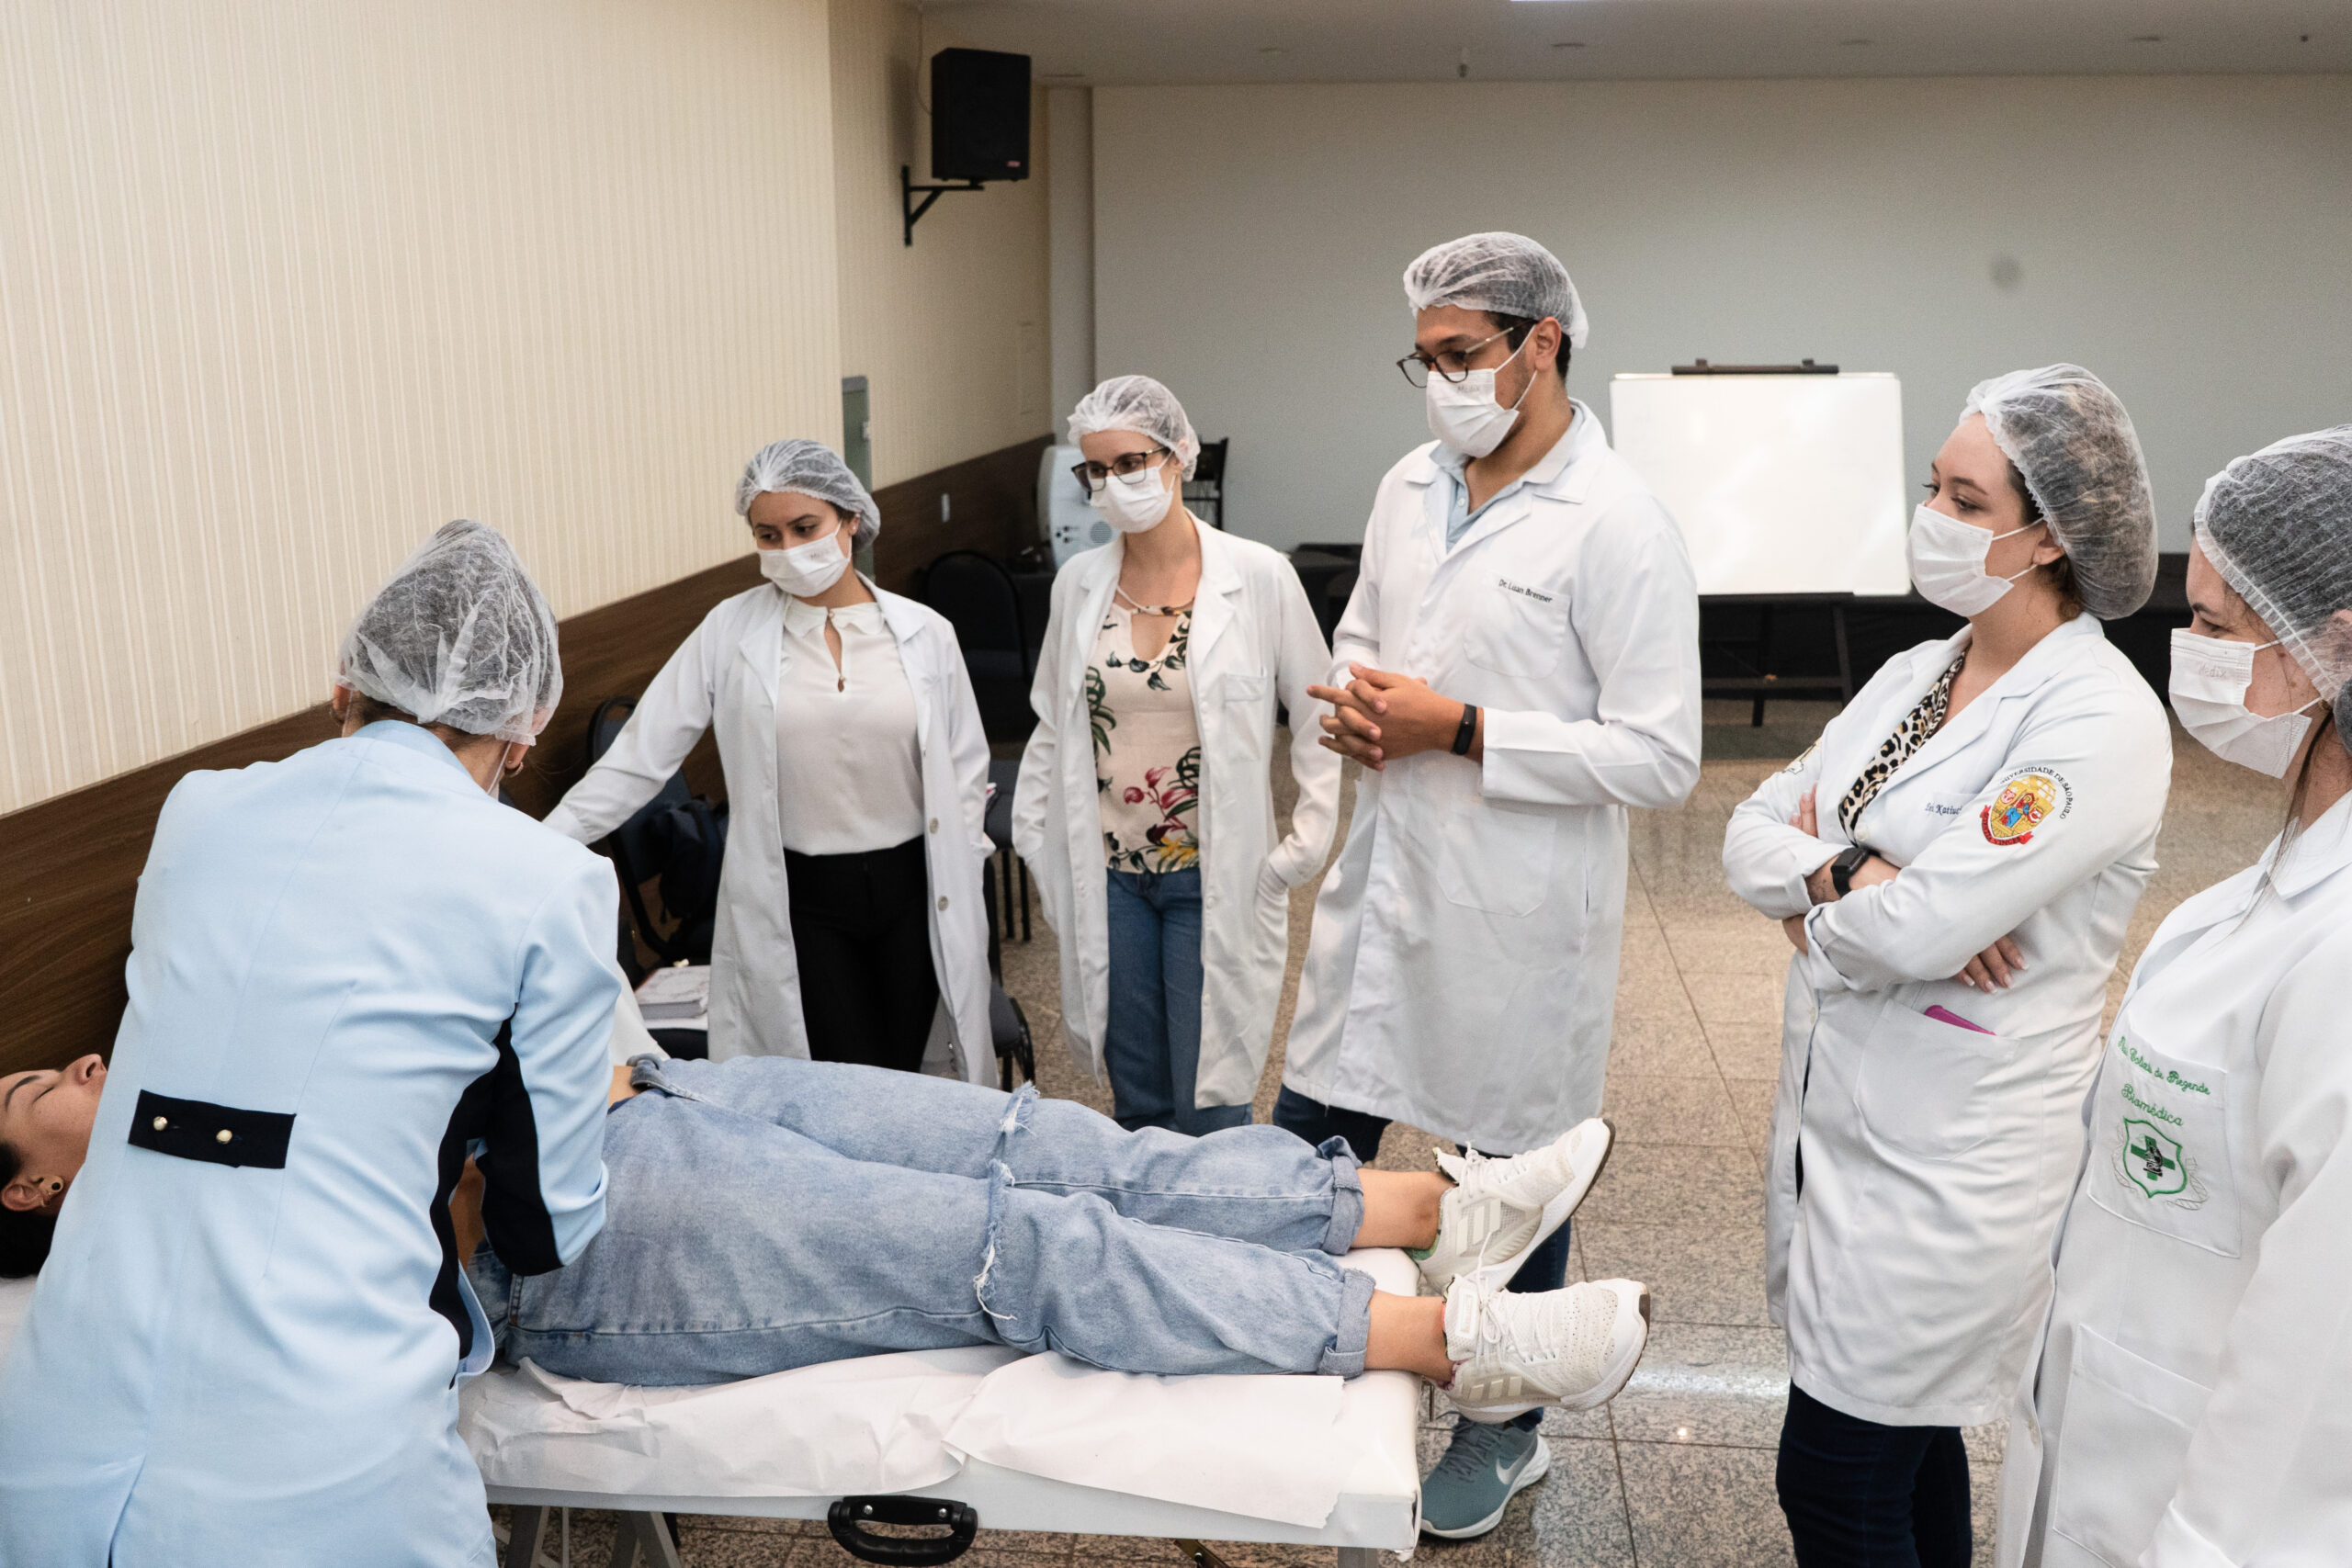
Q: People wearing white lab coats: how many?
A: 5